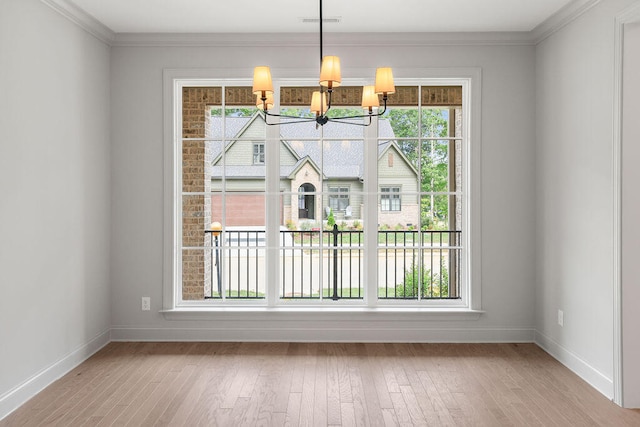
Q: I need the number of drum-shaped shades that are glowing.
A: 6